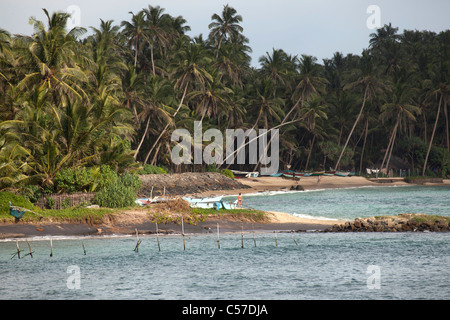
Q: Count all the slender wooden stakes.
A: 12